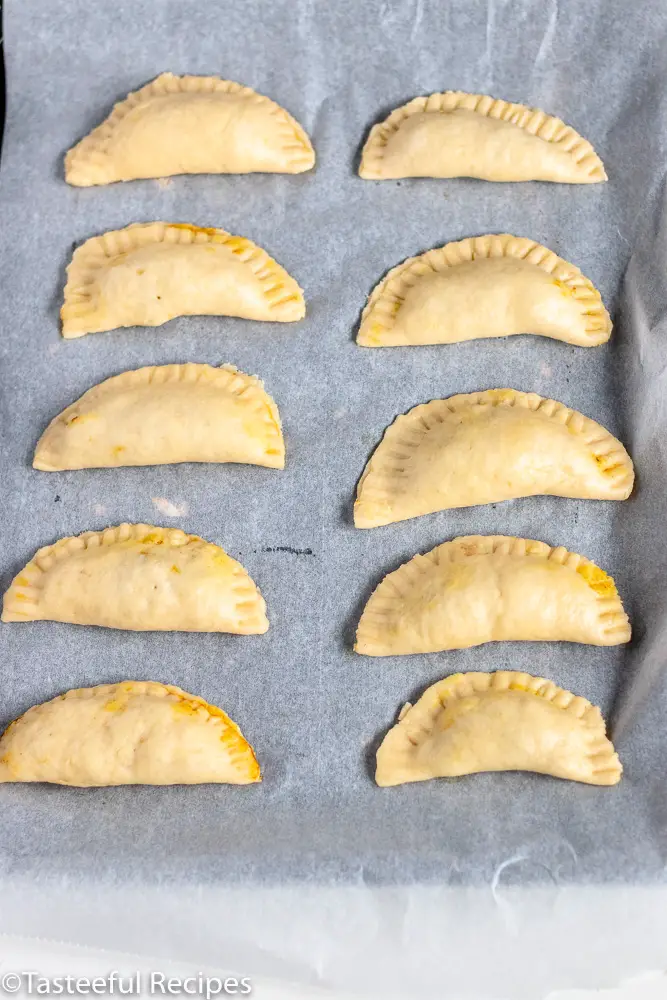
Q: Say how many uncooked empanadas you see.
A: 10